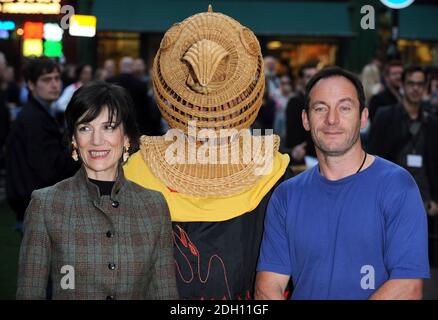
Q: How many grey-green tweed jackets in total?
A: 1